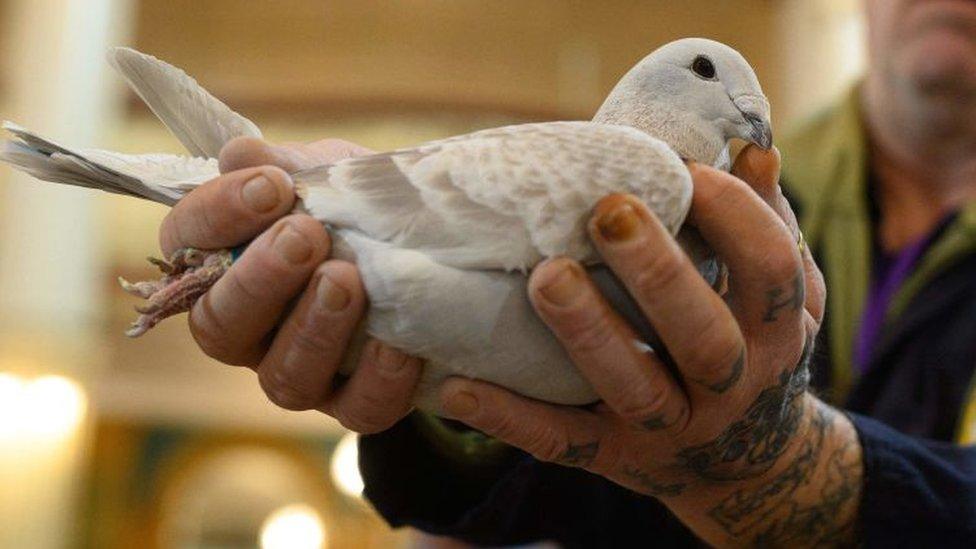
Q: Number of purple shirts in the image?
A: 1